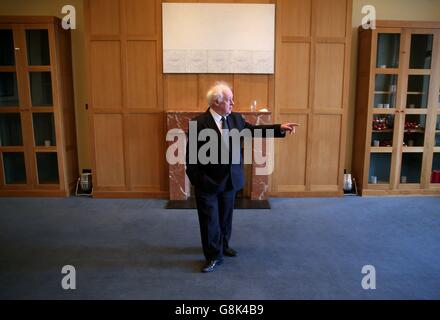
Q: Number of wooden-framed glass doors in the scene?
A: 4